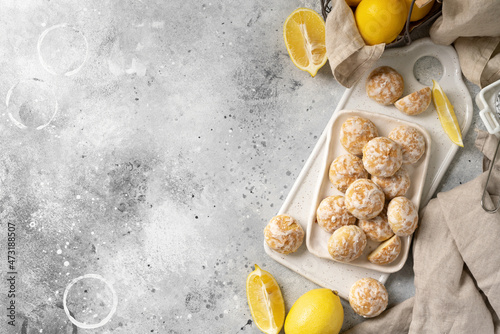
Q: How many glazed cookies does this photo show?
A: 15